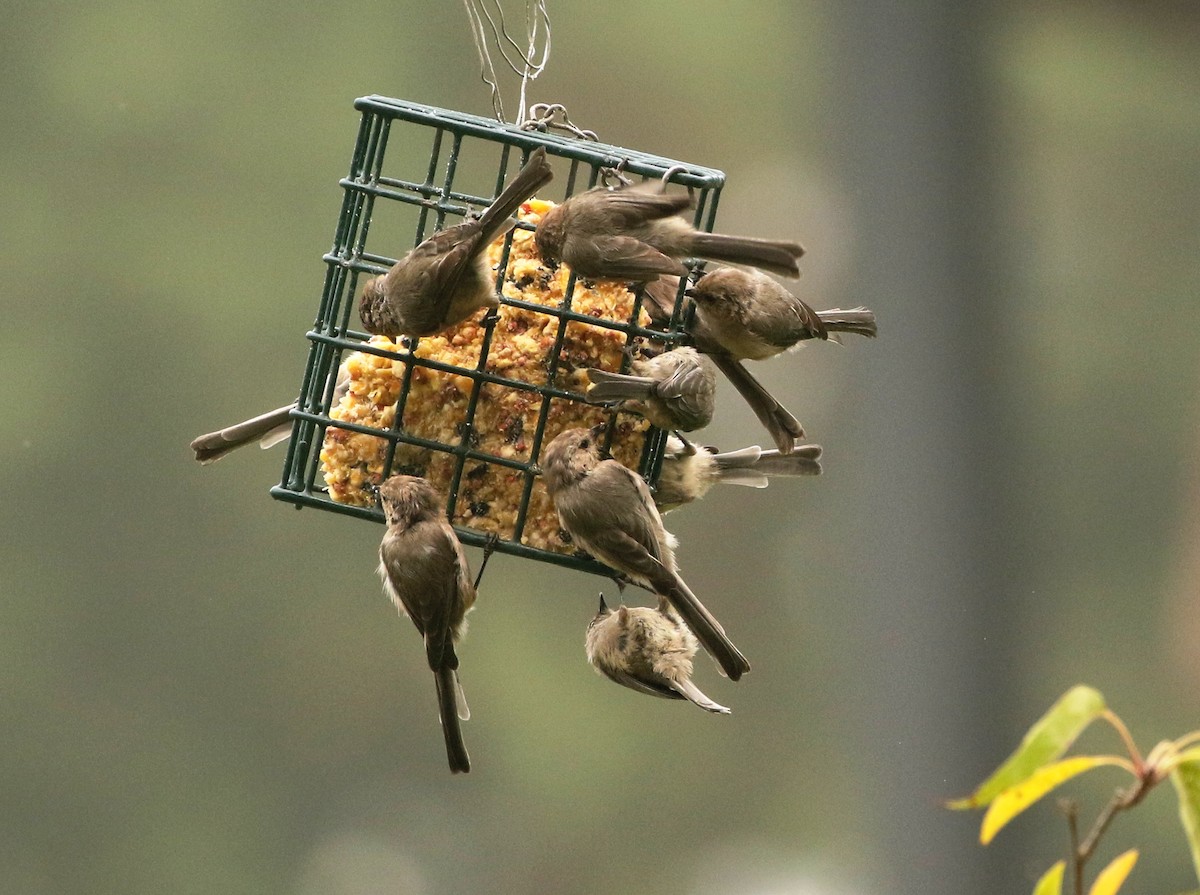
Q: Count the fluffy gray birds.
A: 10